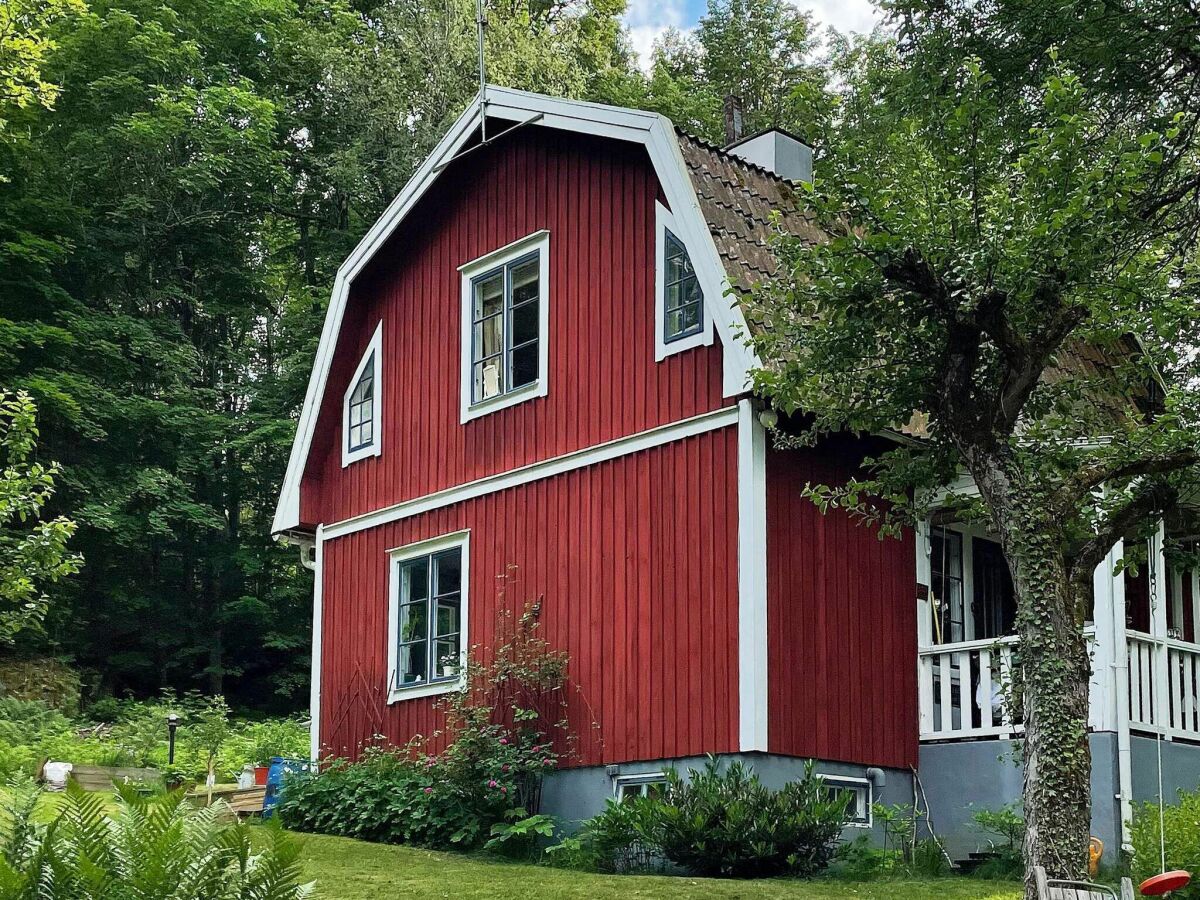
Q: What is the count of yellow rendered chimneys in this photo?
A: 0